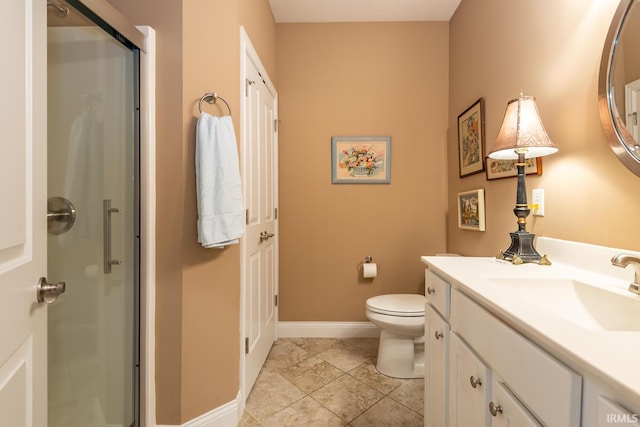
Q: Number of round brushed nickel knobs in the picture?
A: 4